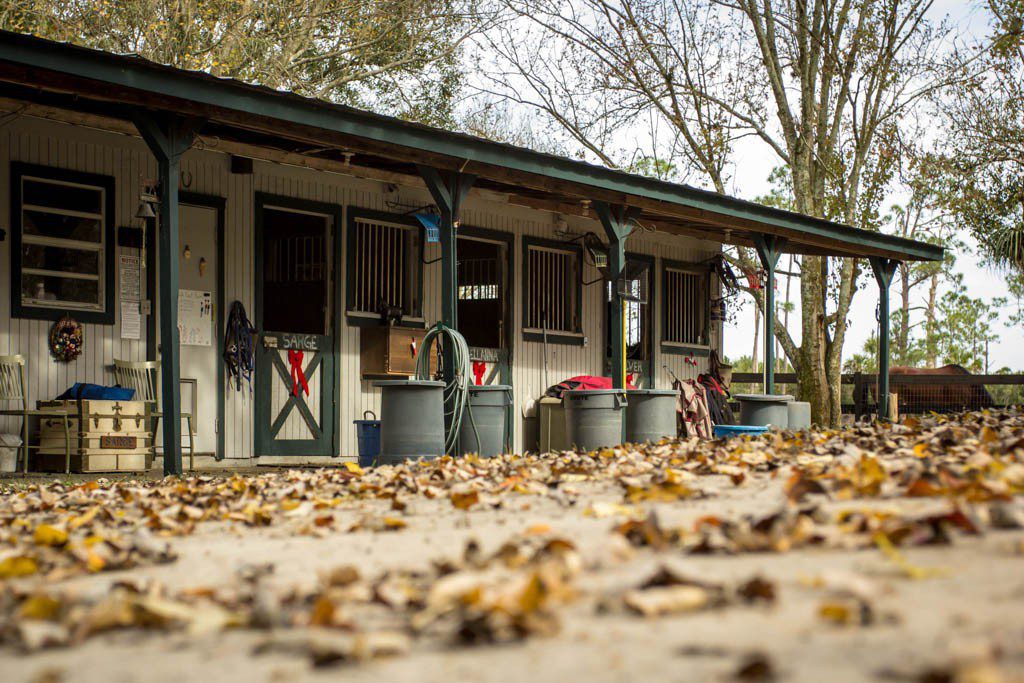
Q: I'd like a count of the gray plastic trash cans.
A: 5